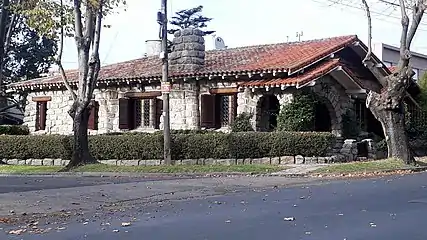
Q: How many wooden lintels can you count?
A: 3